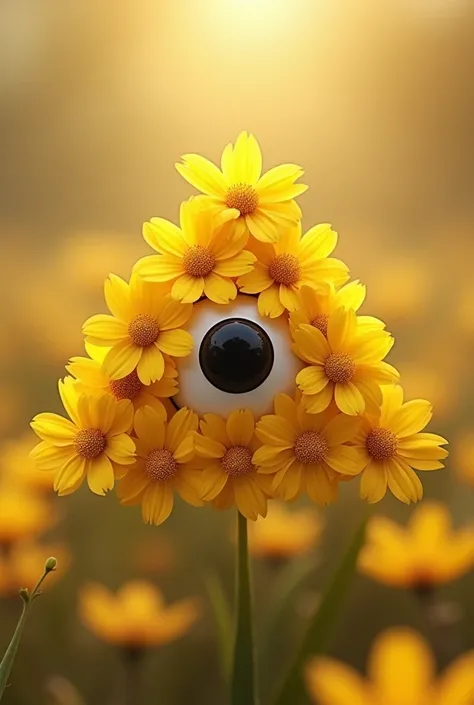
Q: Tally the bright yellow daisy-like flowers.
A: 12